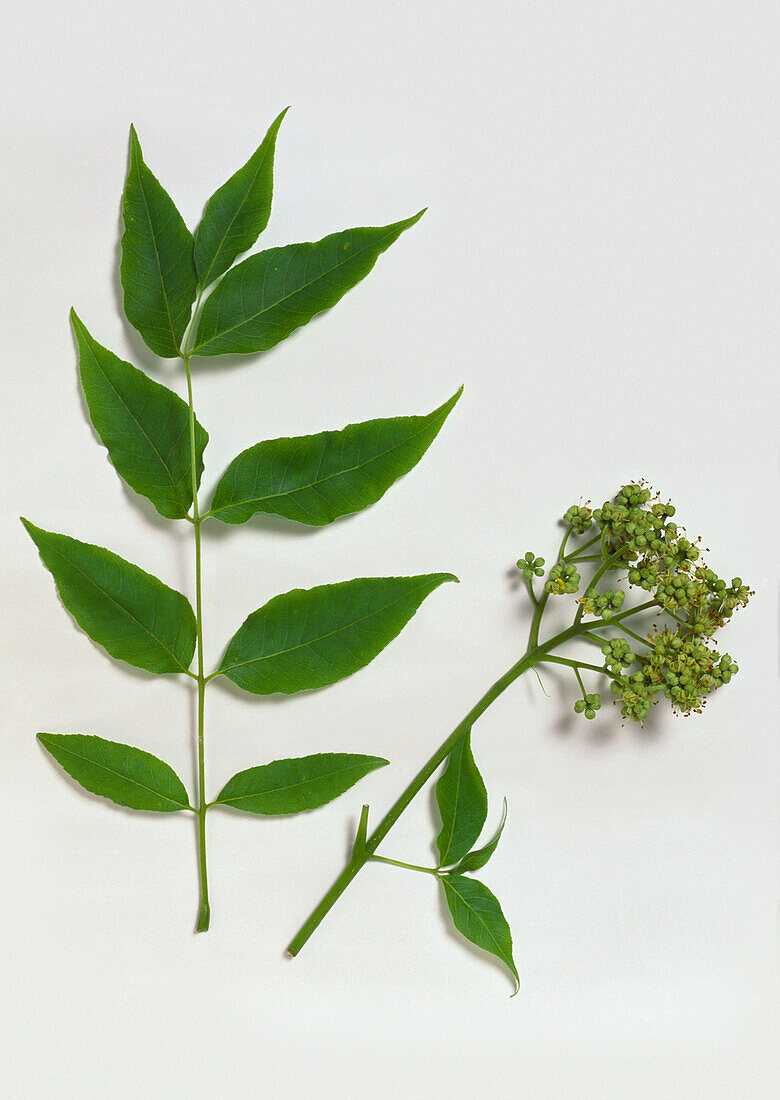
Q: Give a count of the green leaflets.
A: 12